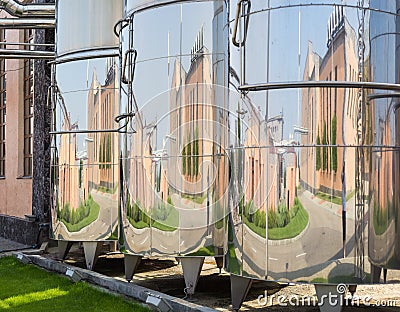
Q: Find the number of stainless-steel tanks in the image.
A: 3